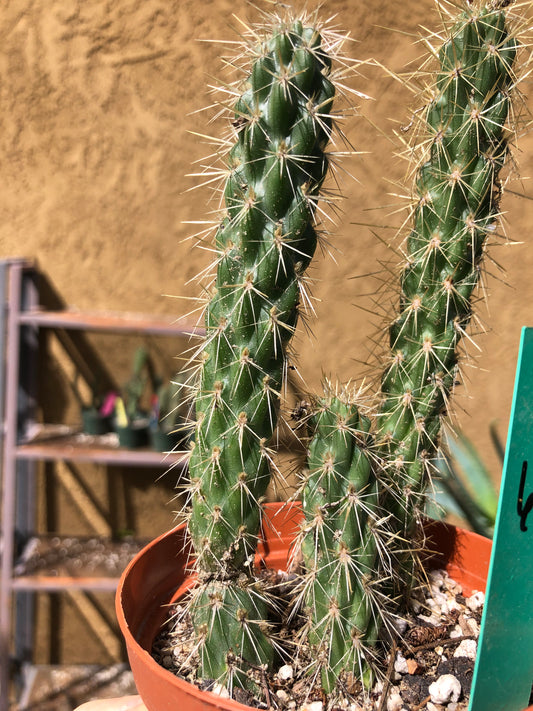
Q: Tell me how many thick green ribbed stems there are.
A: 3